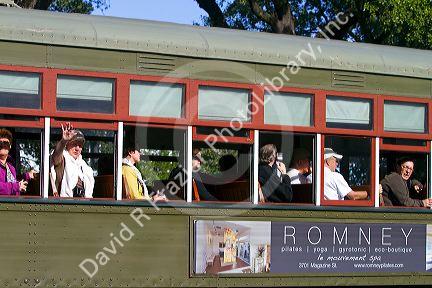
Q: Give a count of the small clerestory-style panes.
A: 7